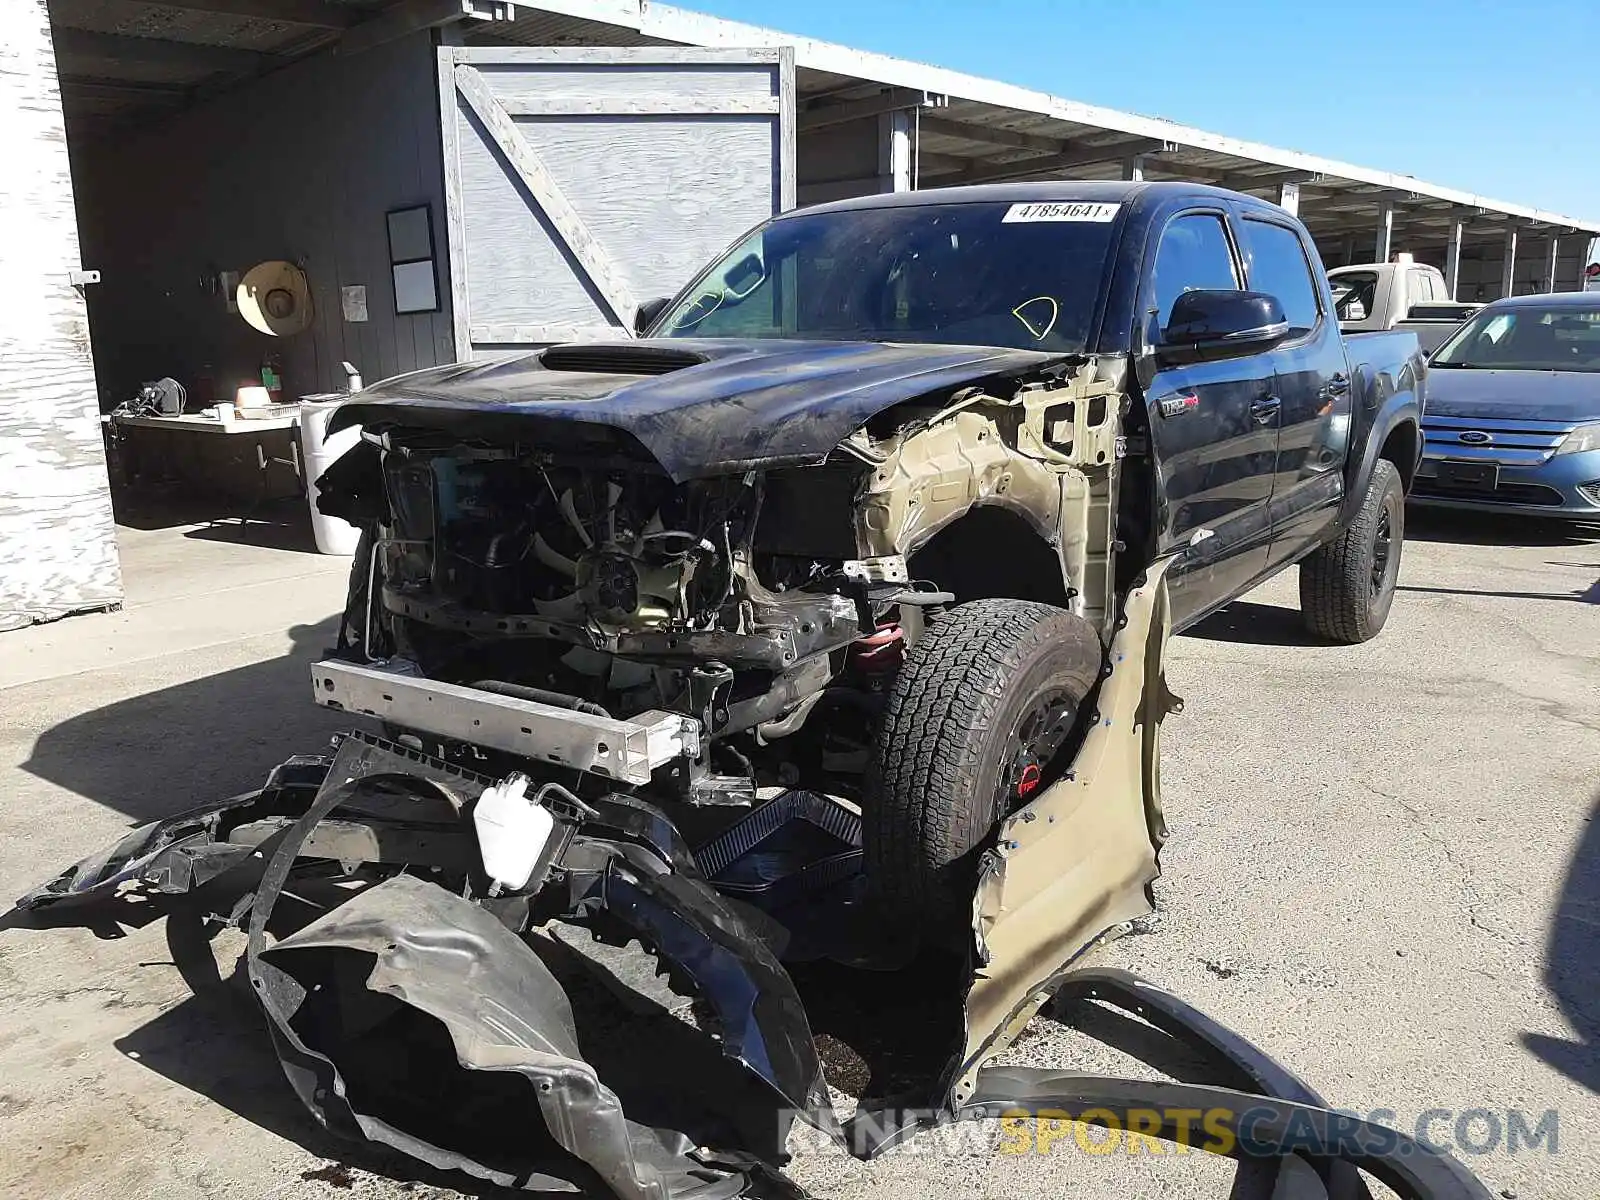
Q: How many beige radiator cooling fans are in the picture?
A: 1